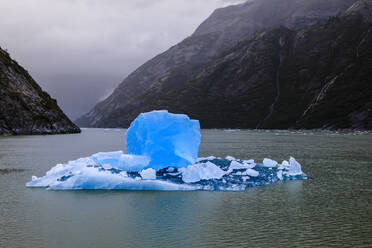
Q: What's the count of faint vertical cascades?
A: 1